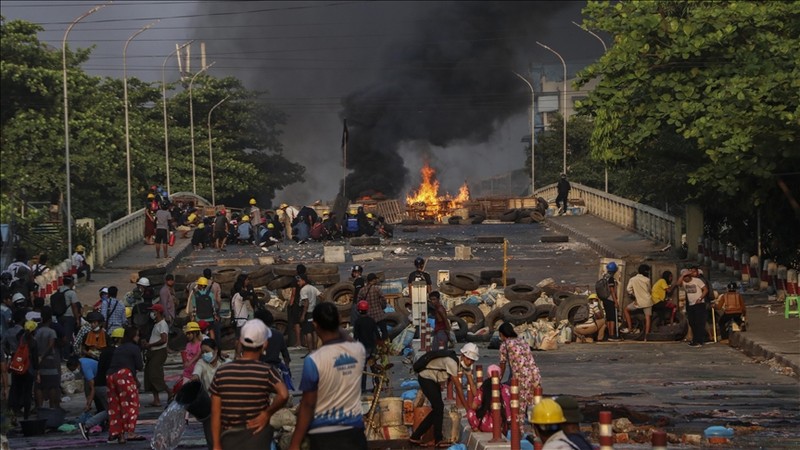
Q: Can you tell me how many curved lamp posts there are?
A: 8